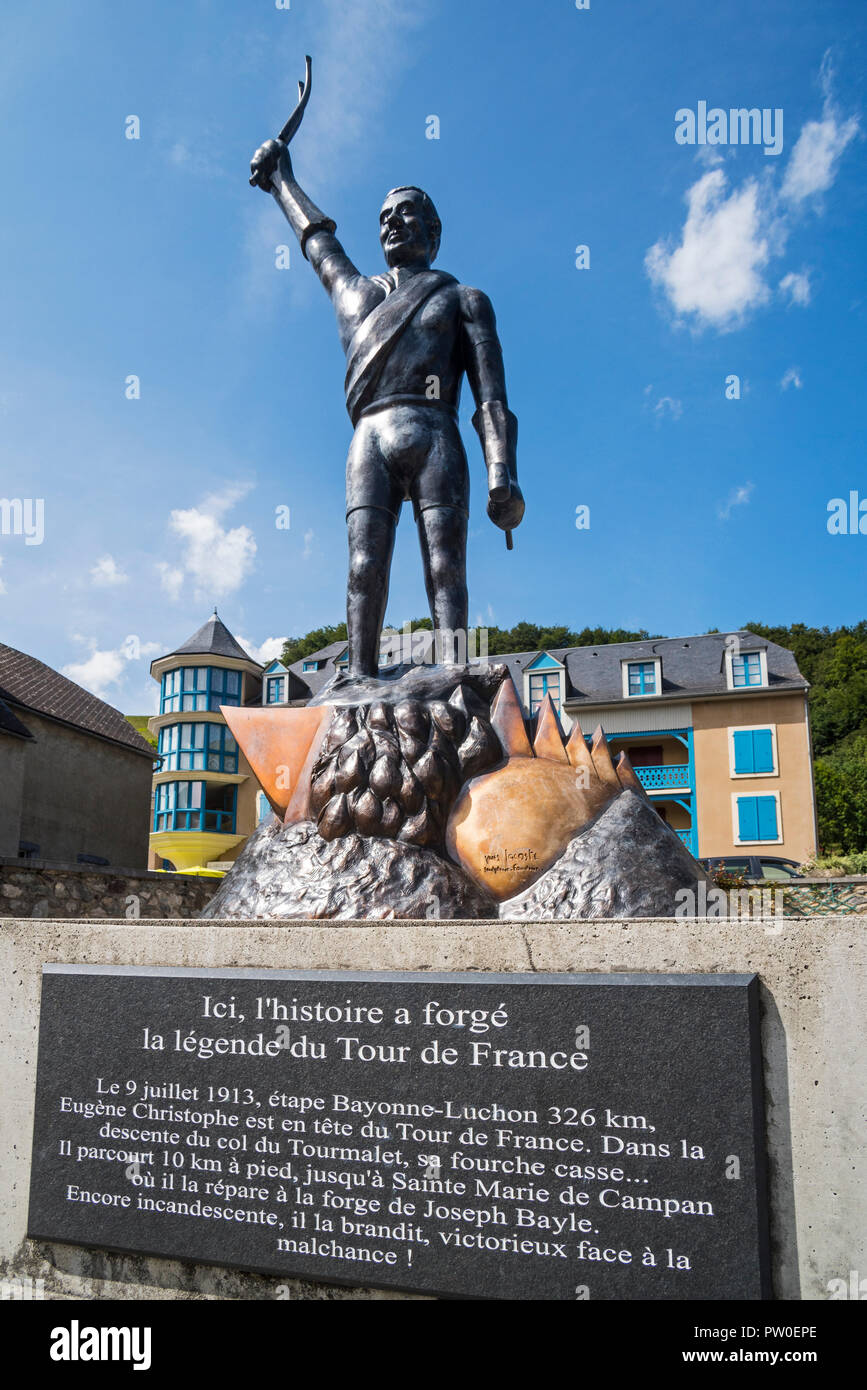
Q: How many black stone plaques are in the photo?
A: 1